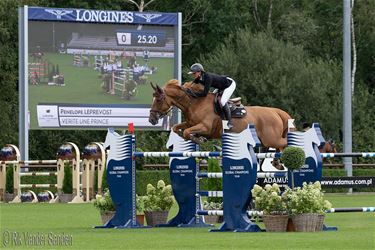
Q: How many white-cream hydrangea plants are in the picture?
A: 4